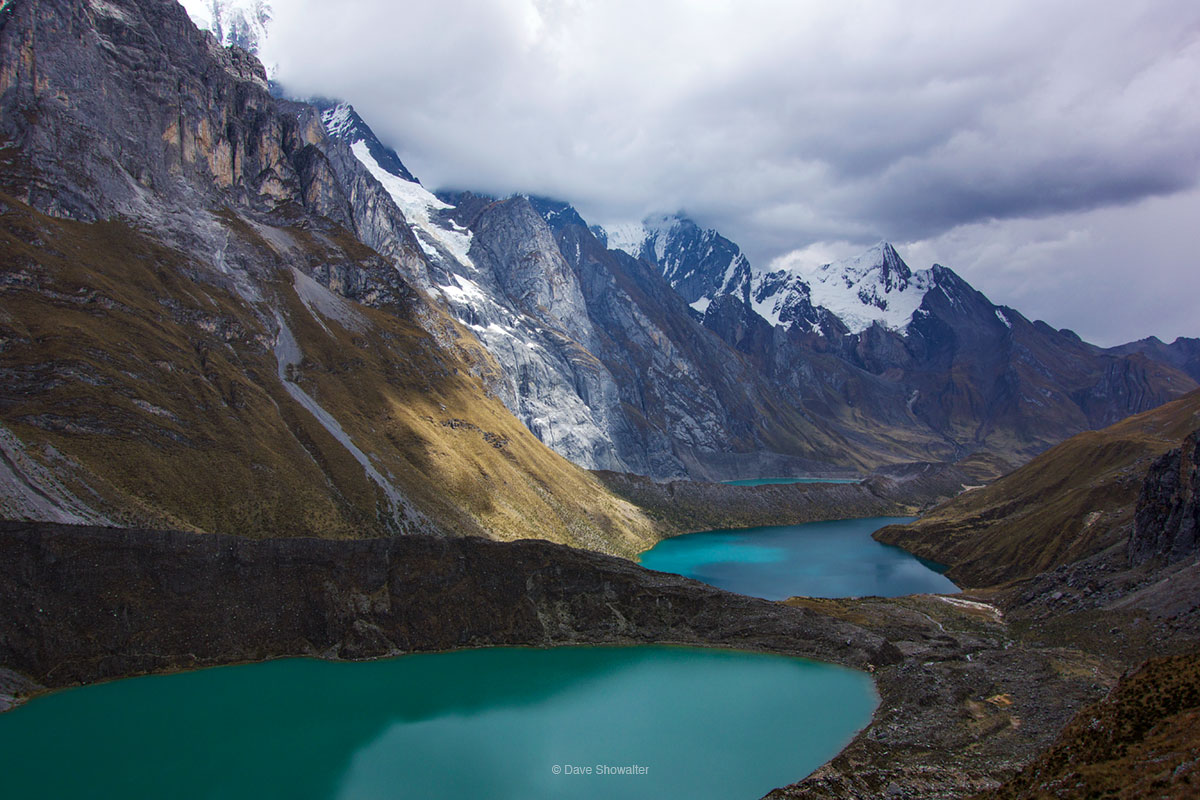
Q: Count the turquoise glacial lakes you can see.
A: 3